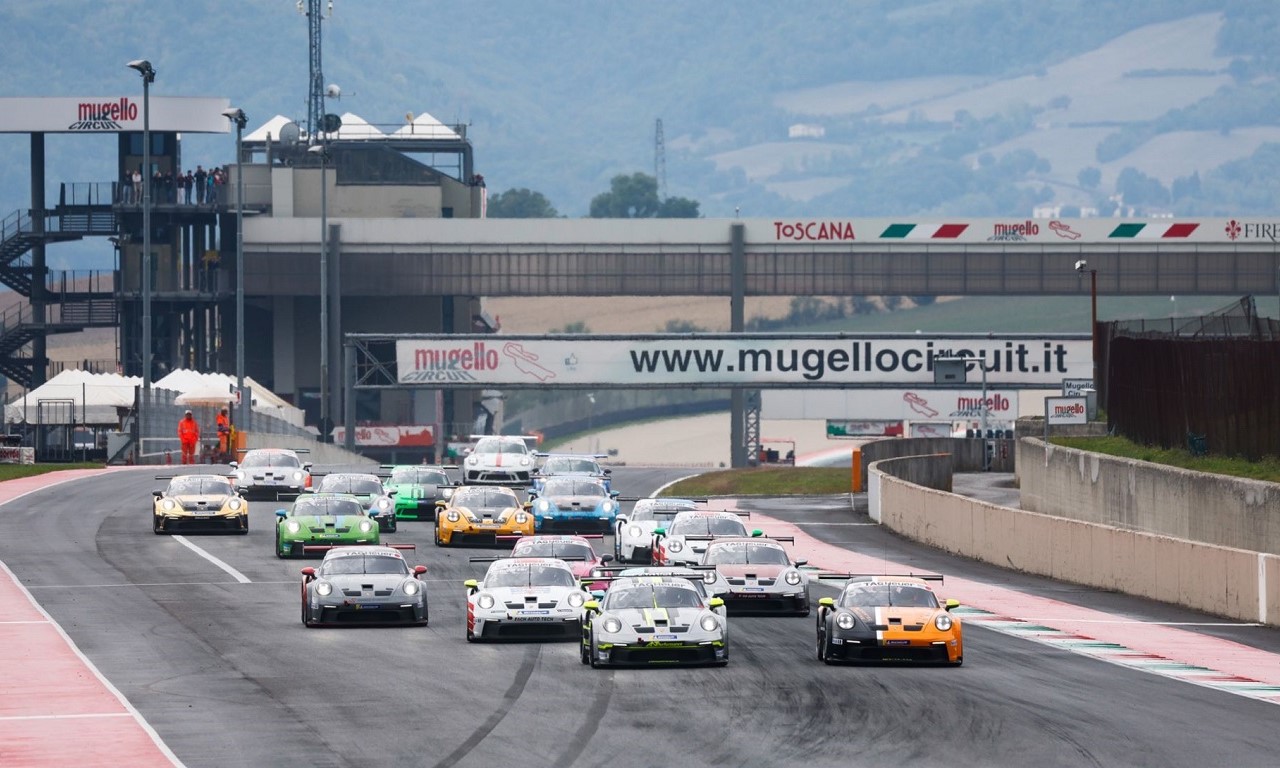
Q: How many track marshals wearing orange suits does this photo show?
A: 2